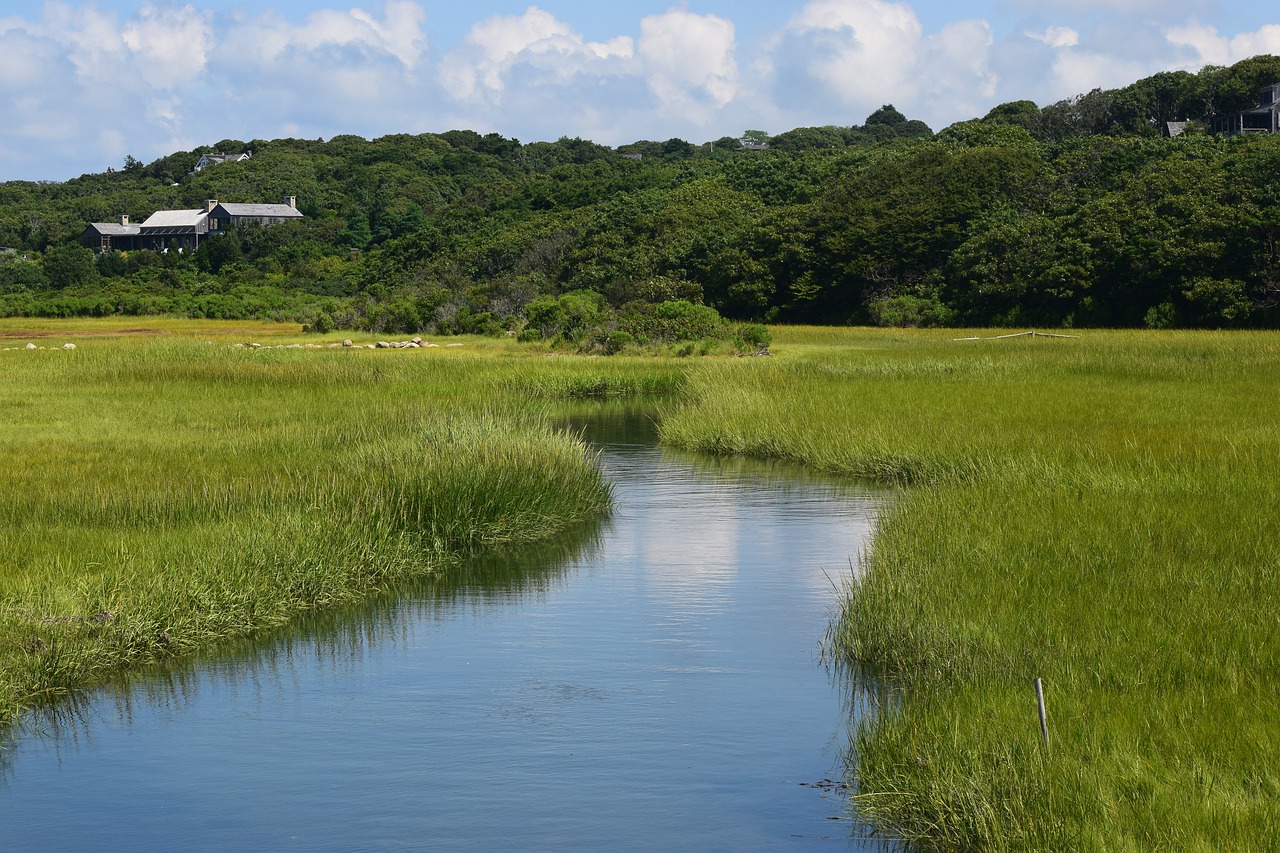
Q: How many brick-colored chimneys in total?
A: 2